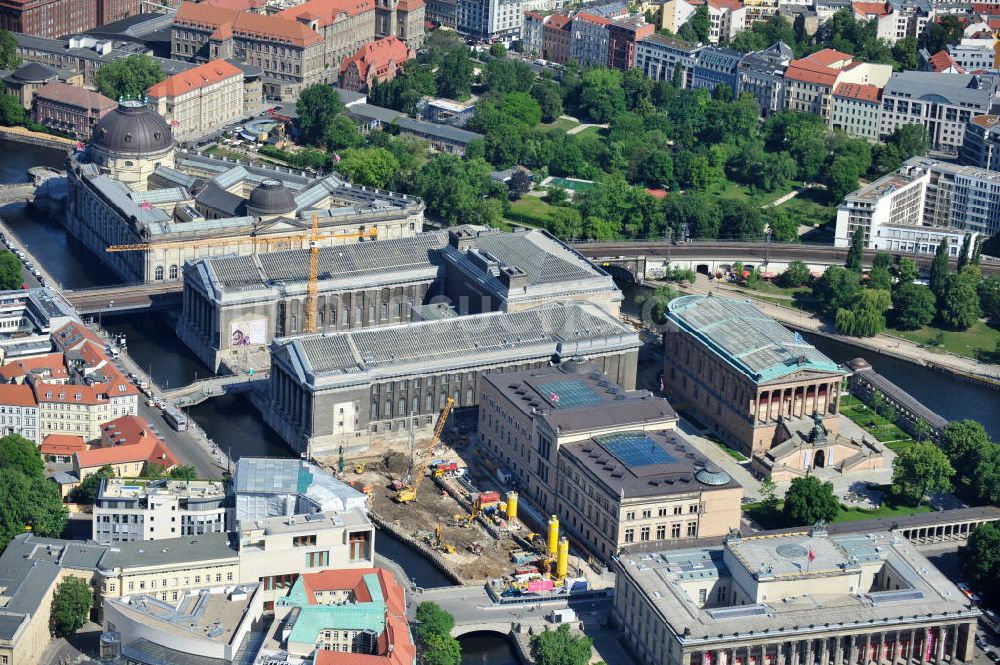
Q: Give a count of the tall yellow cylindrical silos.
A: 3